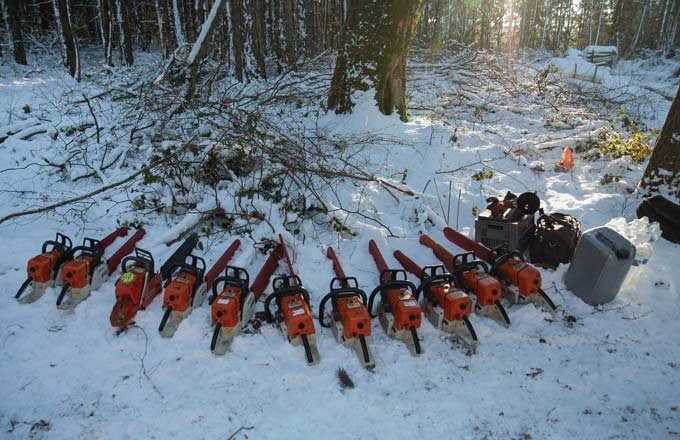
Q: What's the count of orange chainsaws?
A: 10